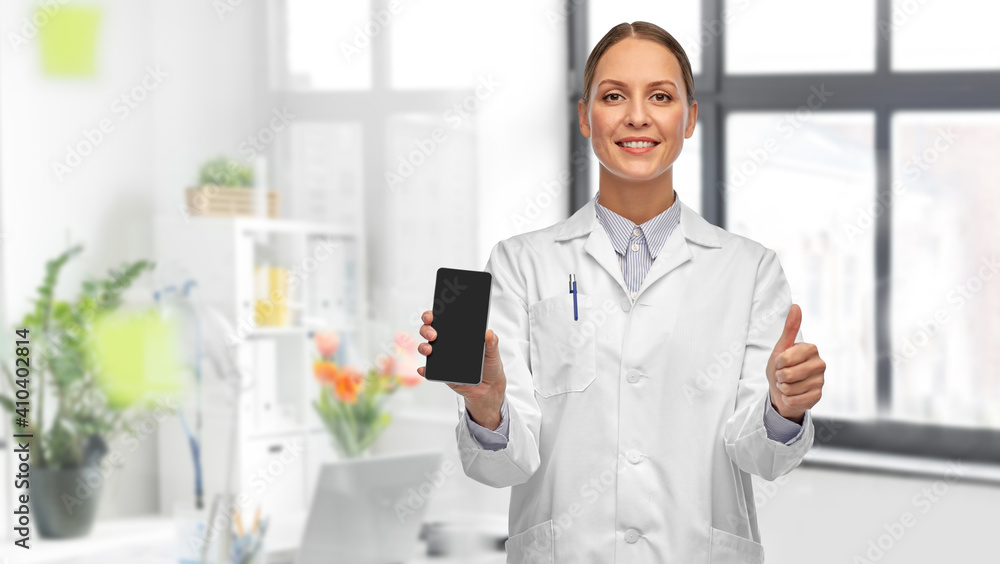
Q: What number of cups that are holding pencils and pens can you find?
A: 1